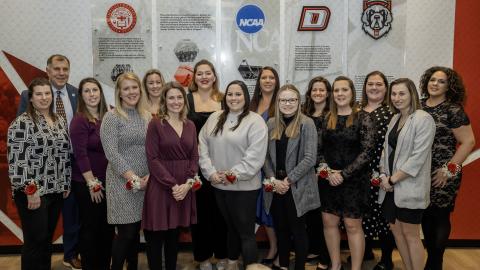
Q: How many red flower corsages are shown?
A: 9